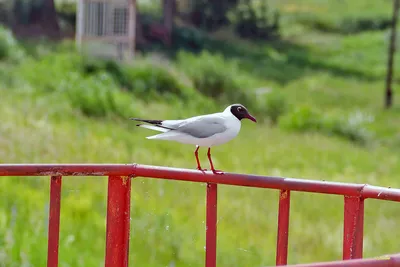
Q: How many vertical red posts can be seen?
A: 5